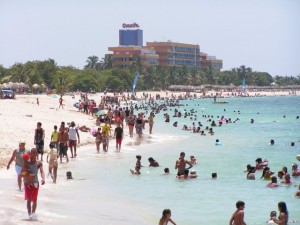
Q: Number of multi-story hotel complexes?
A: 1